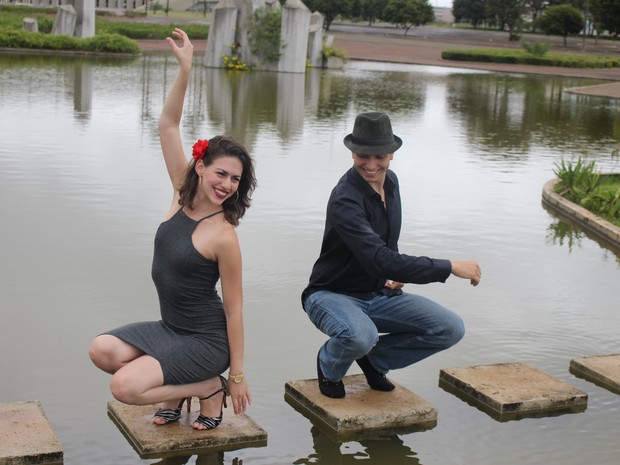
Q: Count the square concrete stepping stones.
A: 5